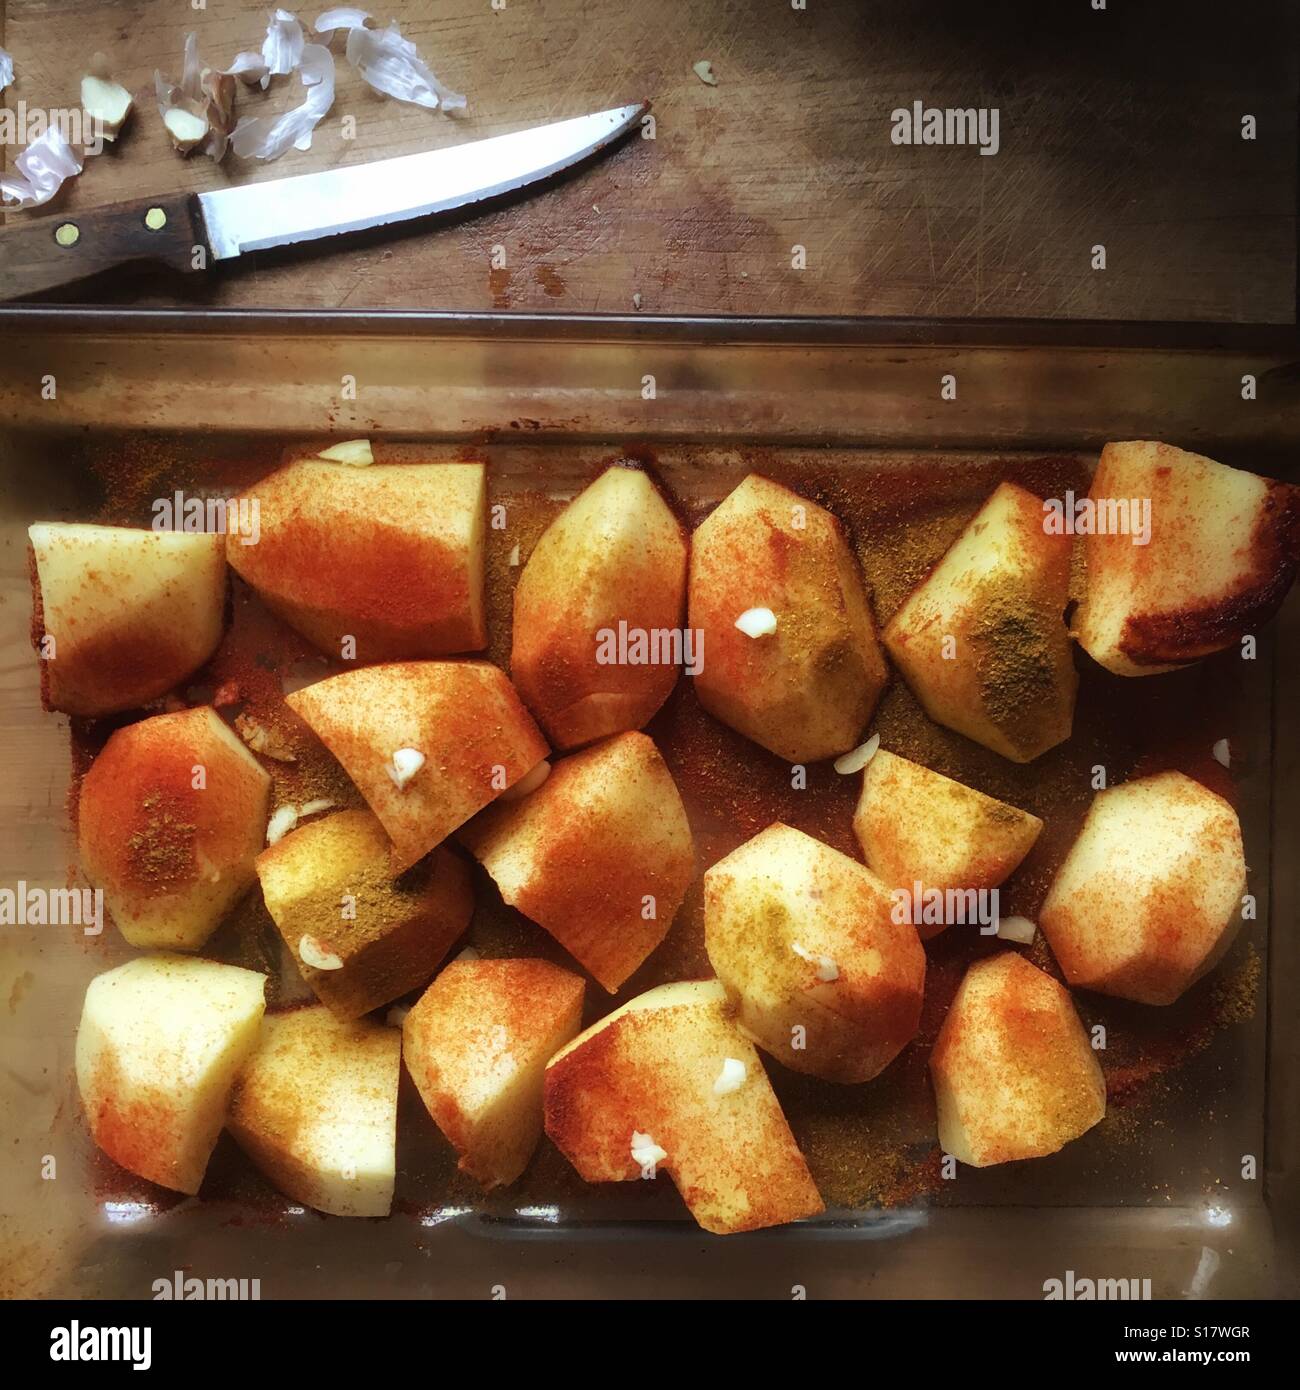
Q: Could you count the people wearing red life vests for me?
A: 0